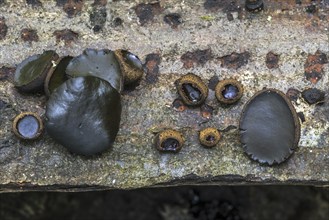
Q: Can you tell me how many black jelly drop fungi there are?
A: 11